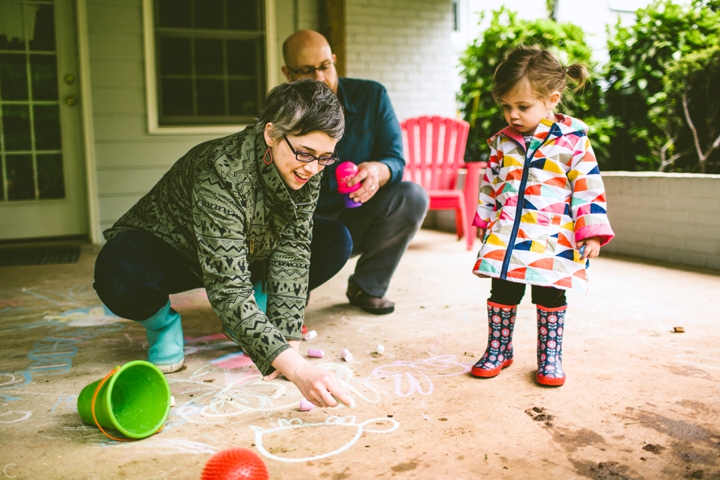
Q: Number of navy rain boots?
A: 2